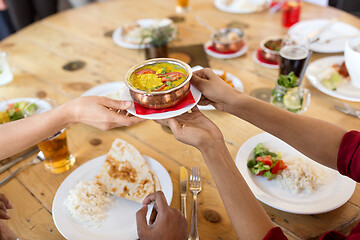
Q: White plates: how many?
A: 12